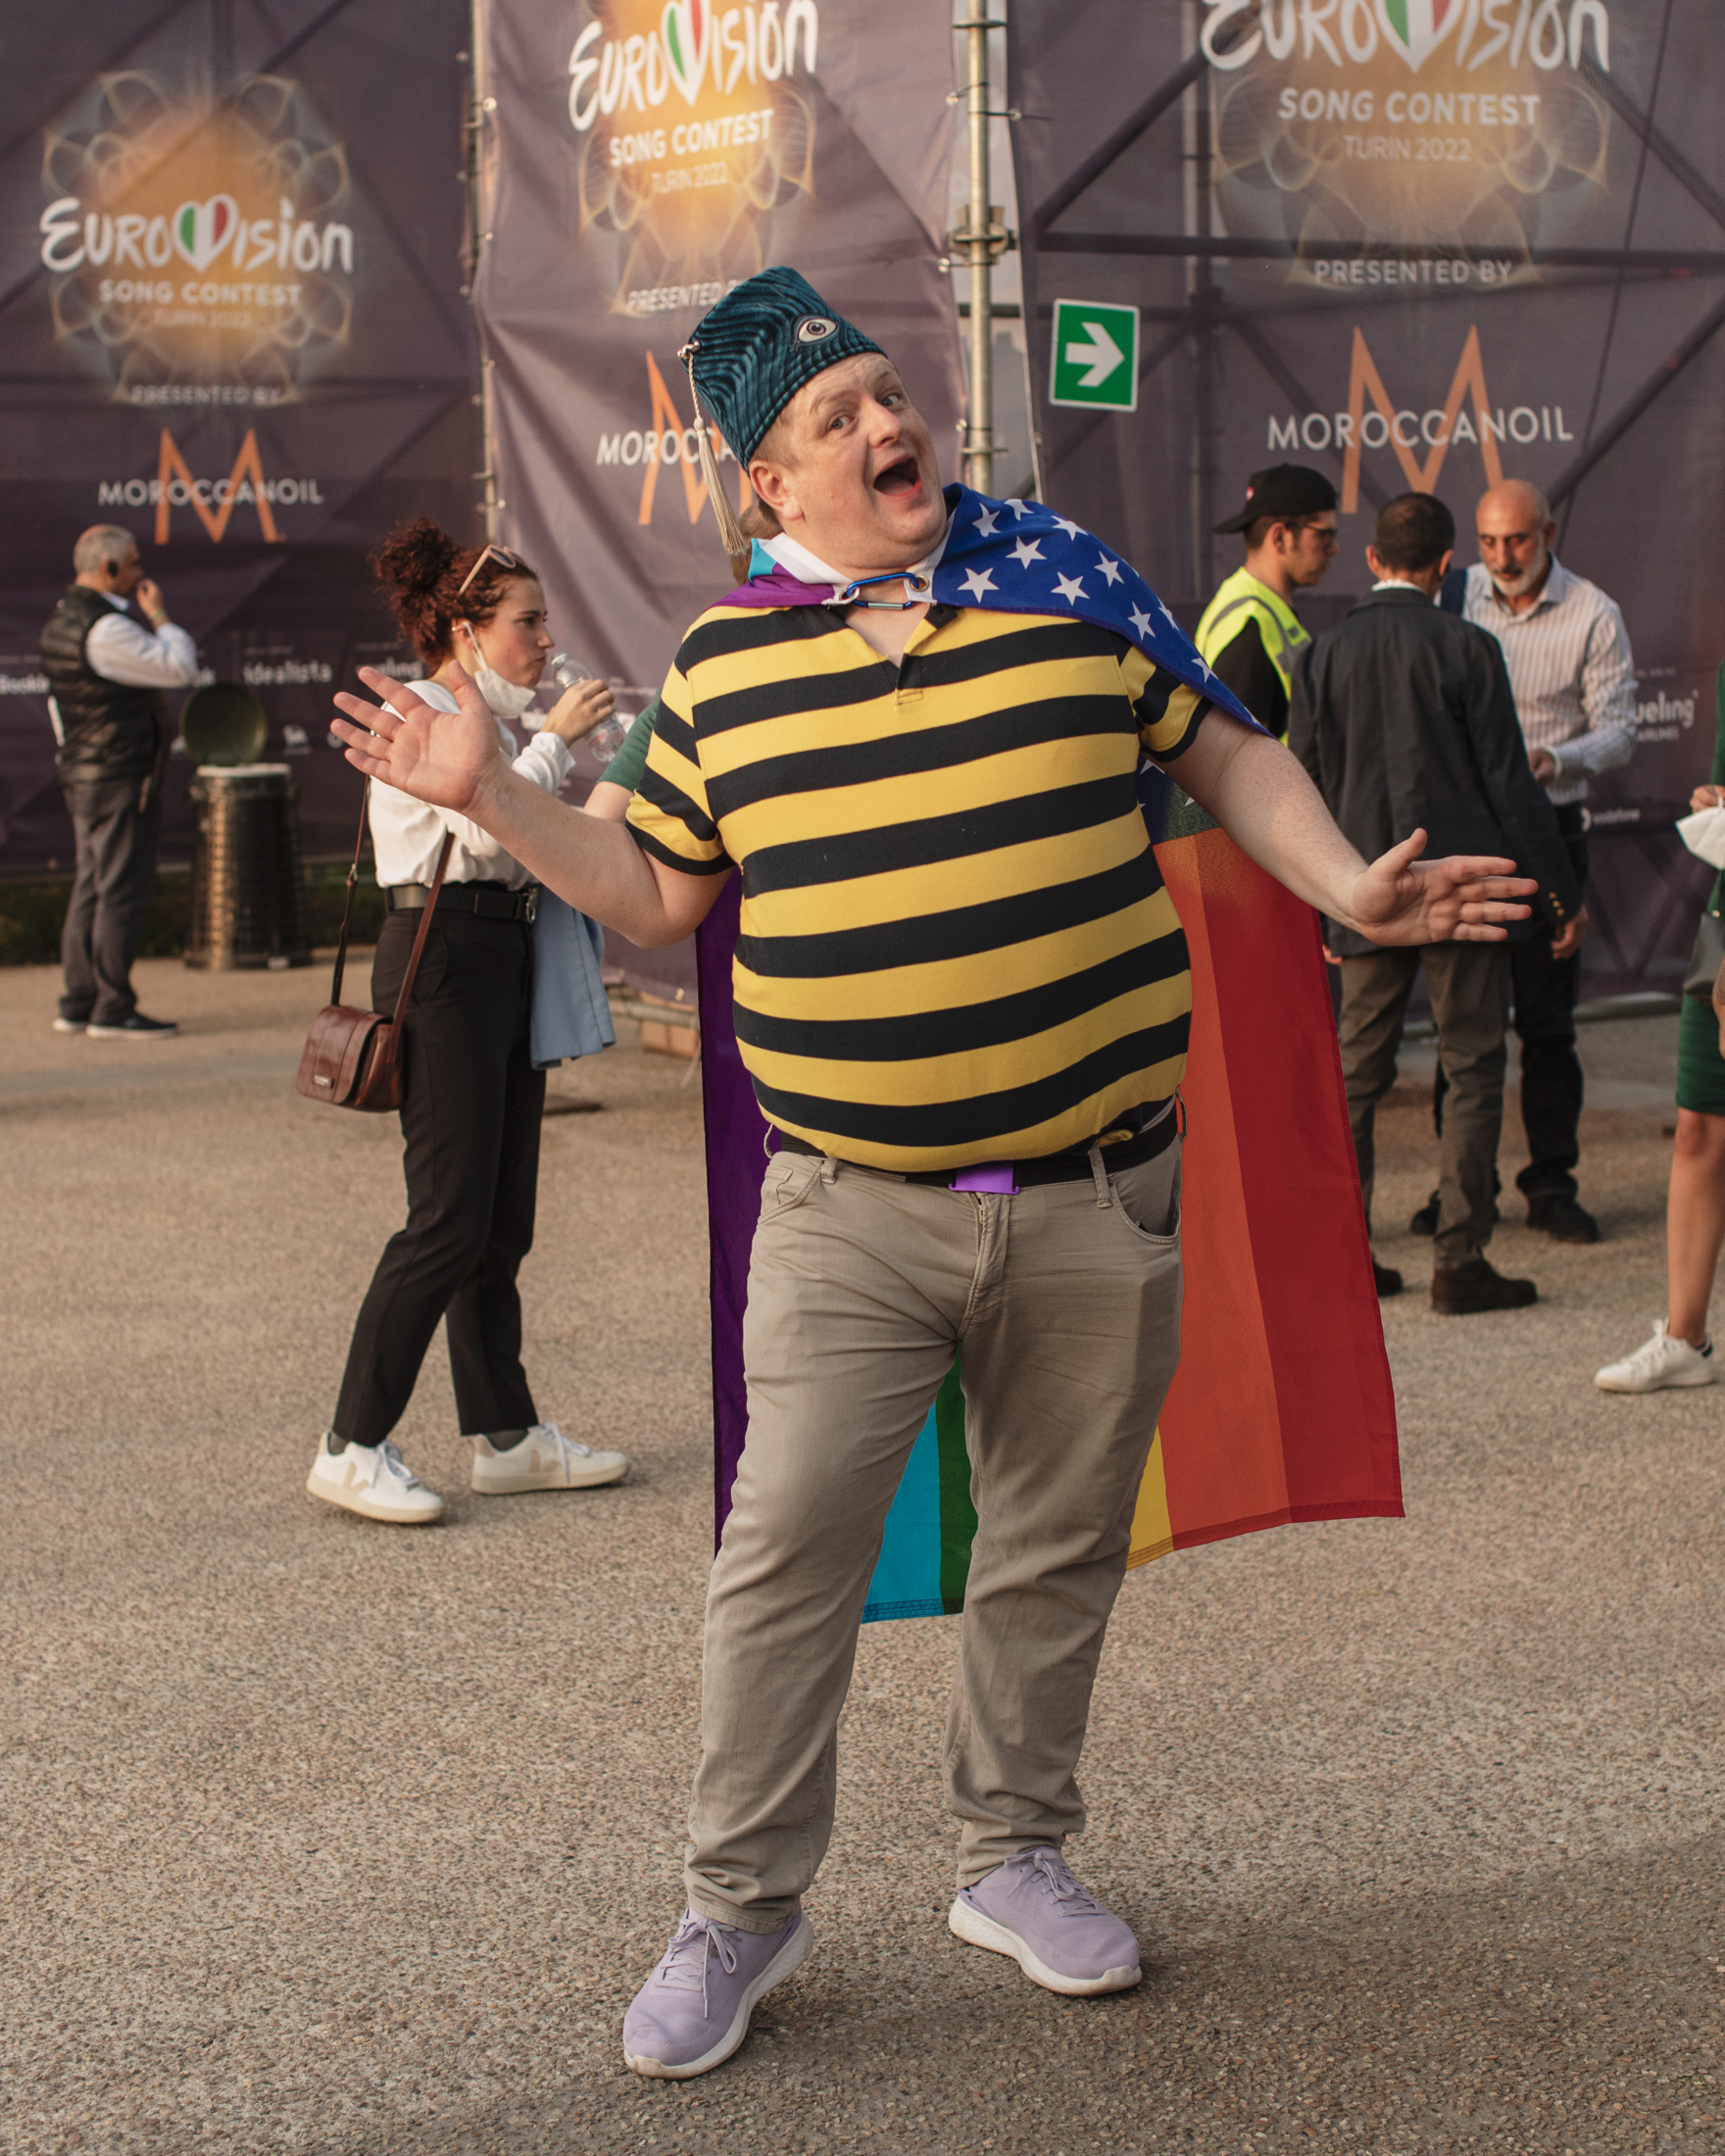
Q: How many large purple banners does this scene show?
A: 3